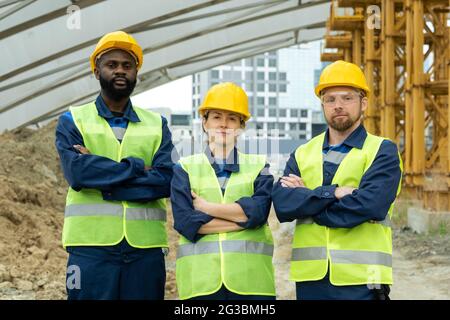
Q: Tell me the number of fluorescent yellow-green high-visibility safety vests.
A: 3